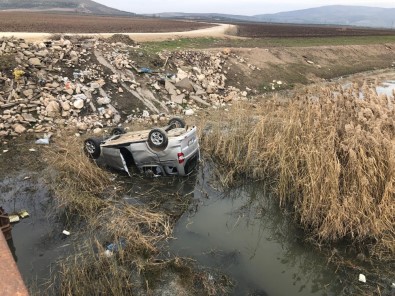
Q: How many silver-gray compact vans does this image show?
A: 1